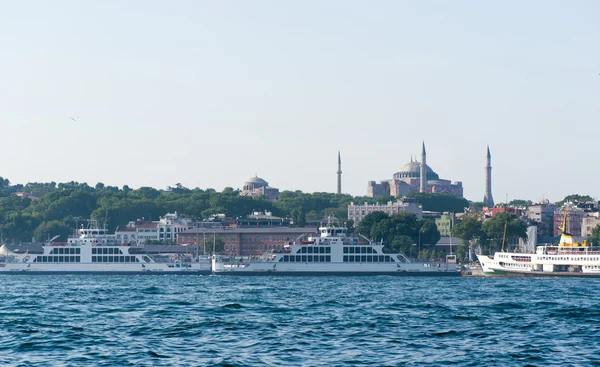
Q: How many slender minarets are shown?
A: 3